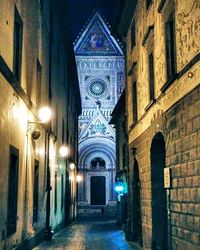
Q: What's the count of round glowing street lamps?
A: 4